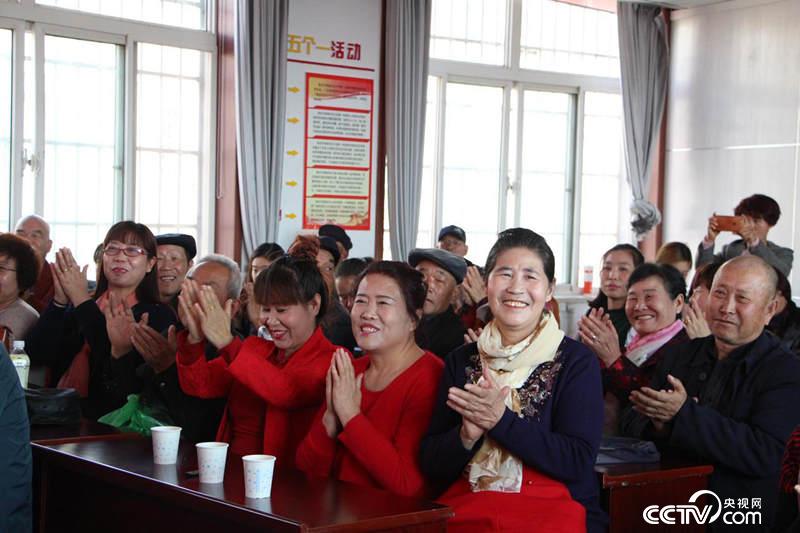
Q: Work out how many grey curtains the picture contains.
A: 3